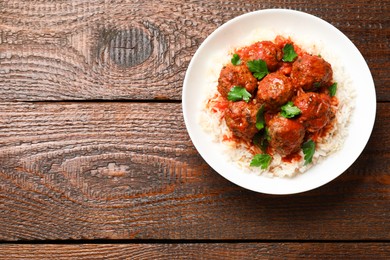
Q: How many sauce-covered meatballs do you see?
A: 7